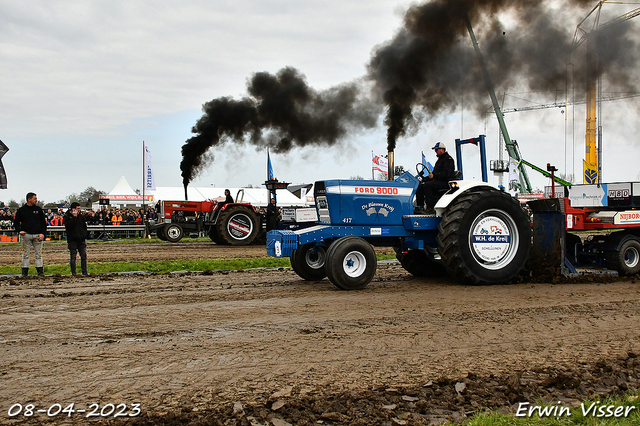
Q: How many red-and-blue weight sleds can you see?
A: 1